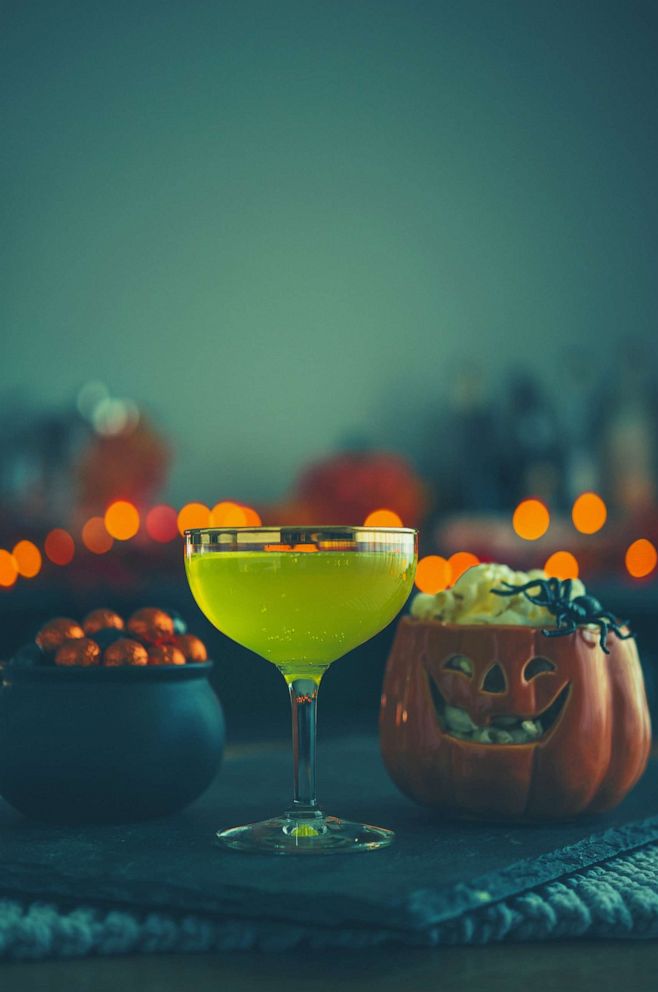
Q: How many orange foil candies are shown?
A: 7